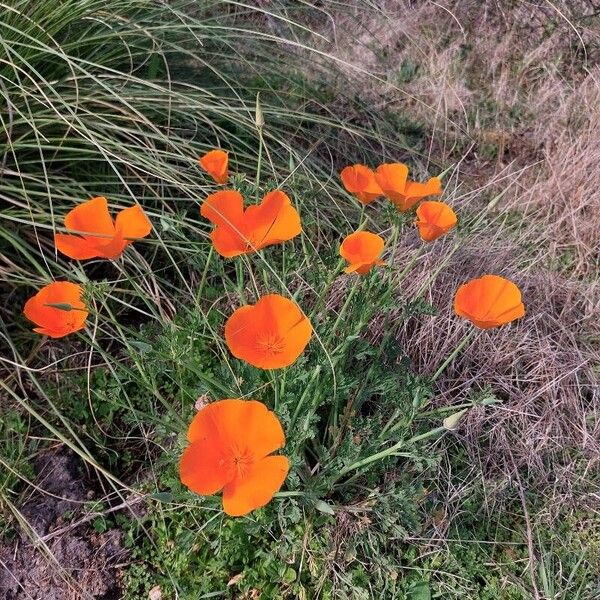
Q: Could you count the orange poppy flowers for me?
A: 11